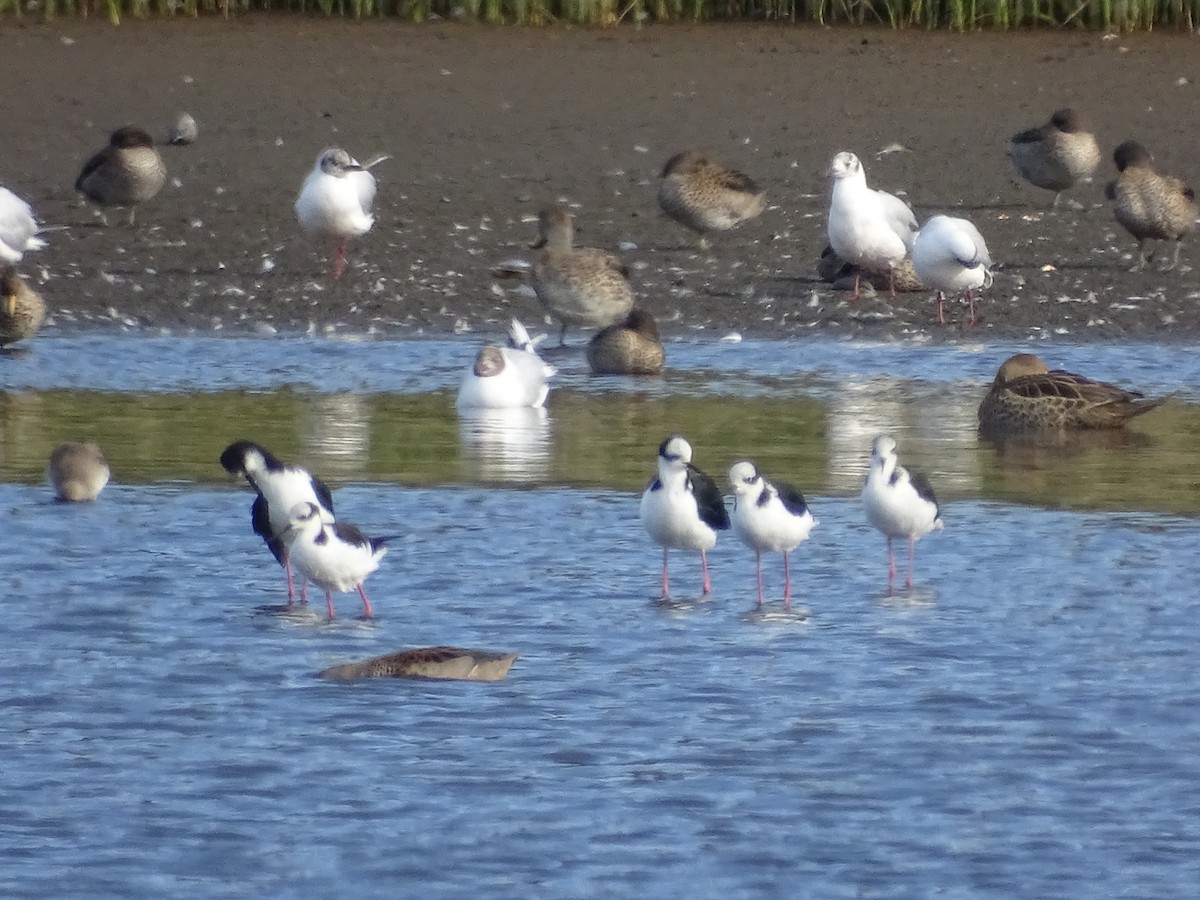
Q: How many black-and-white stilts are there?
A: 5